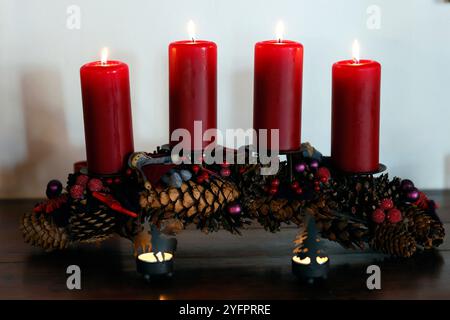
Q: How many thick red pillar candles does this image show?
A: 4